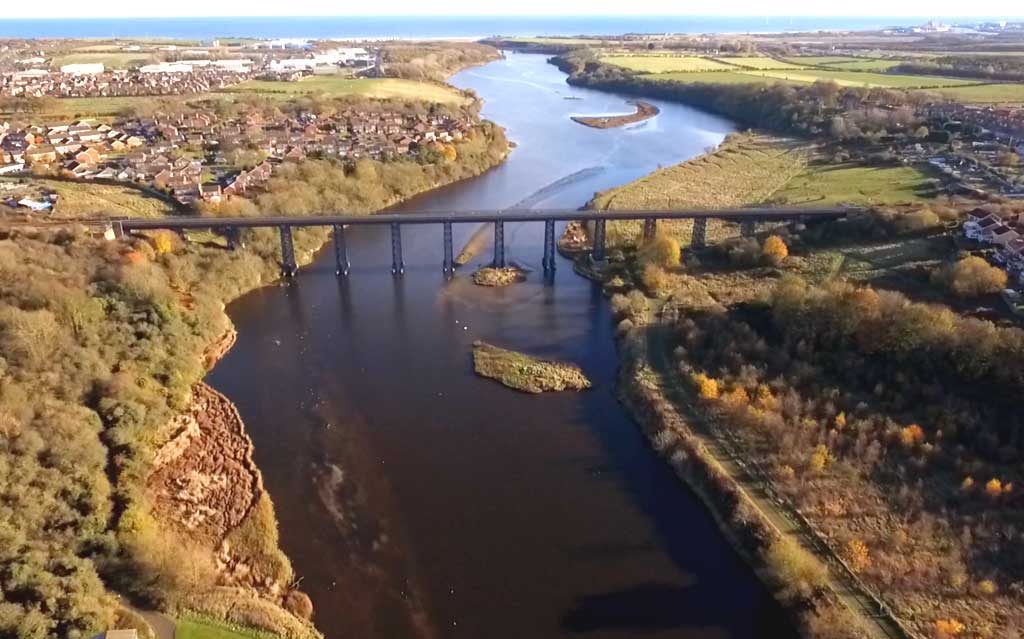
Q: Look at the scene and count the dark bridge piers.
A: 11